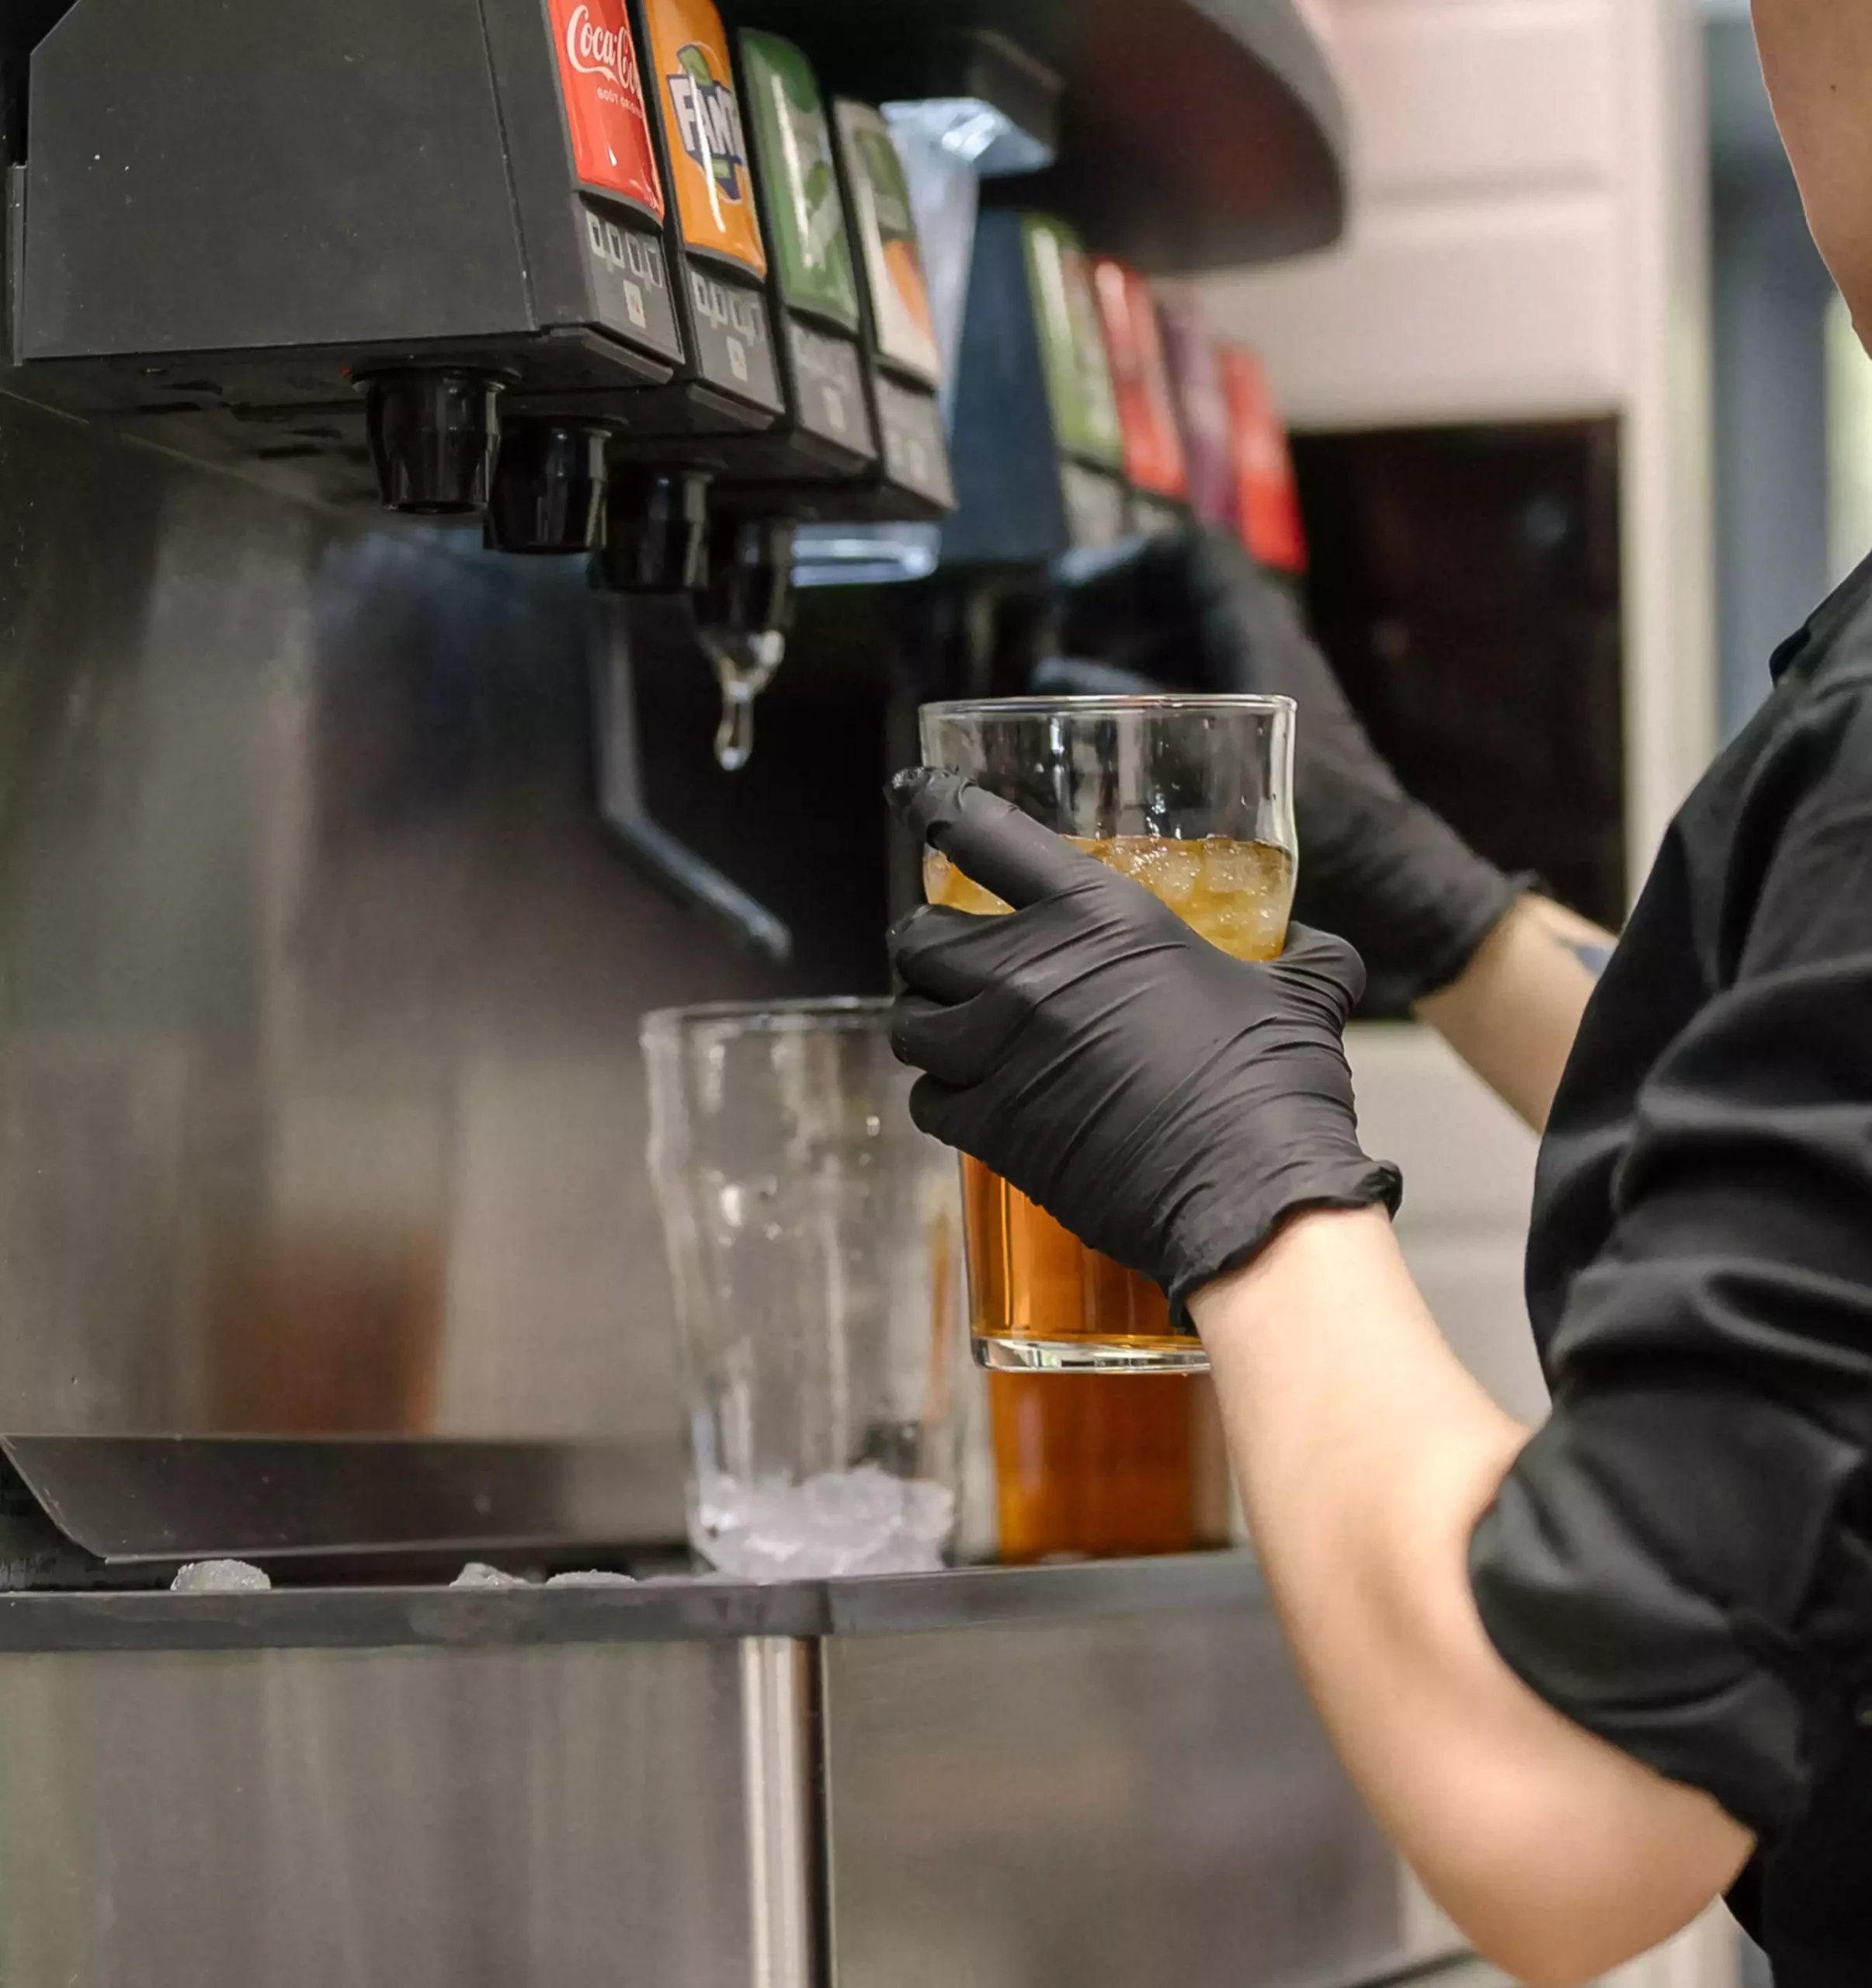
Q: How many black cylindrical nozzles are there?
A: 4